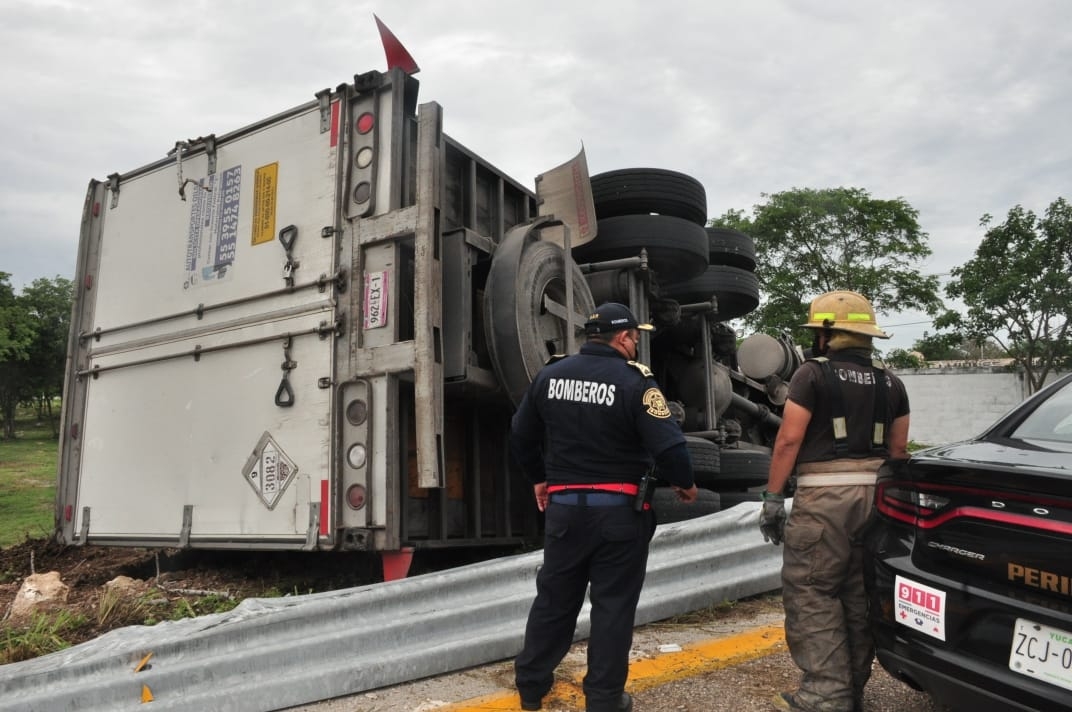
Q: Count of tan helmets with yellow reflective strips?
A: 1